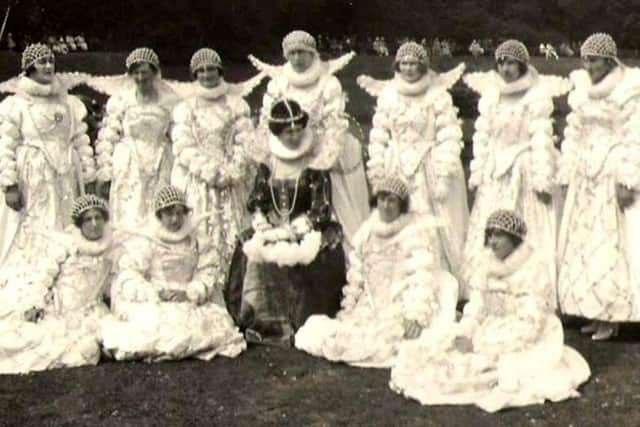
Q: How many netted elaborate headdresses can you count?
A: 11